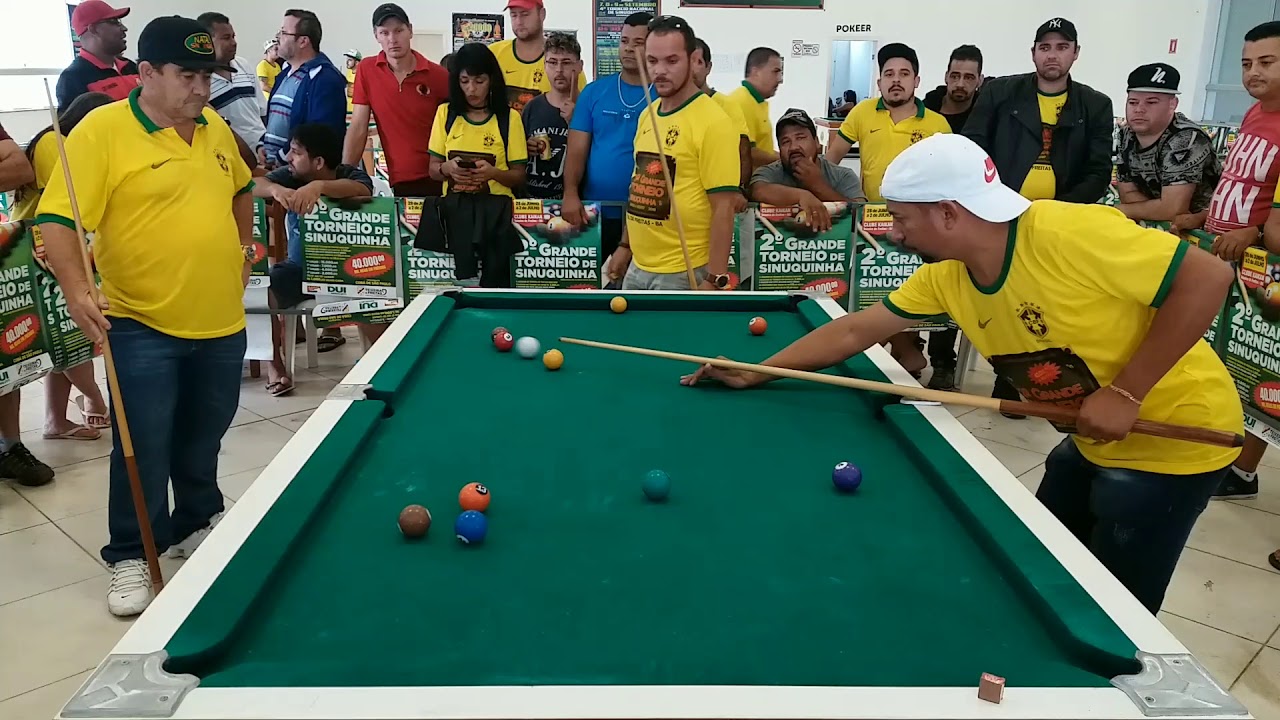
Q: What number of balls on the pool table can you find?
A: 11